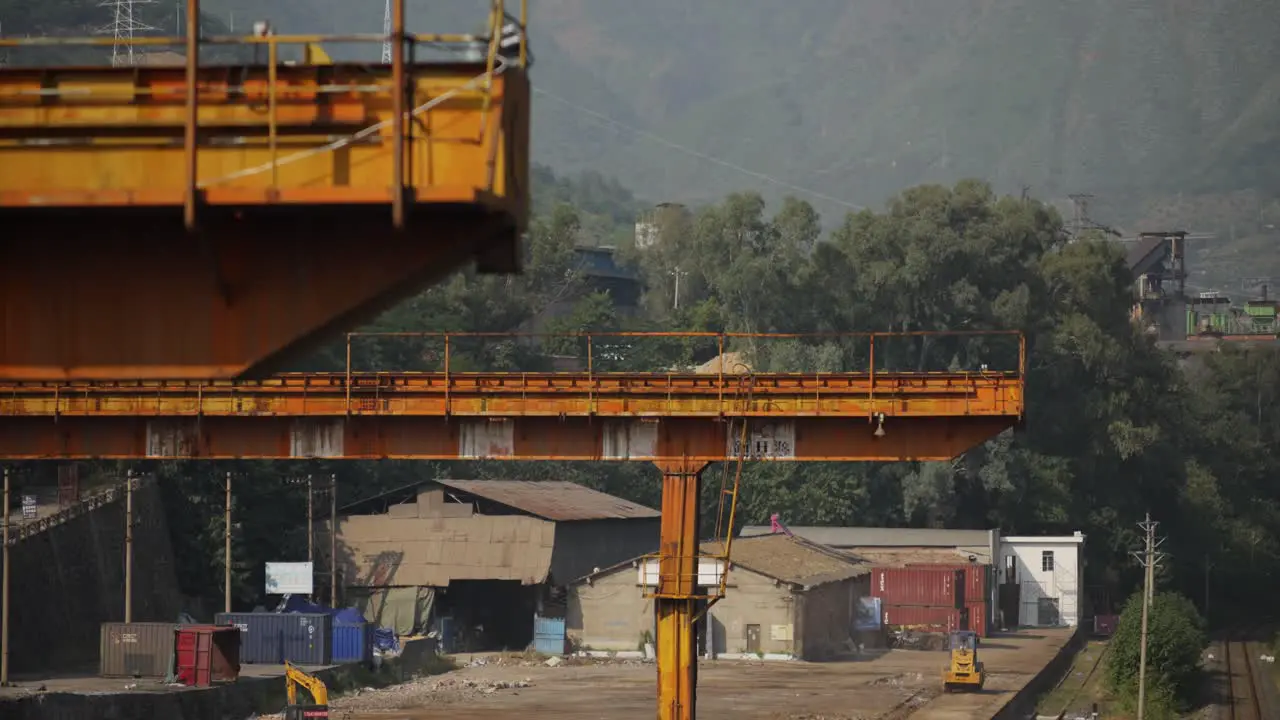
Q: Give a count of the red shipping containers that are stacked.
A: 4